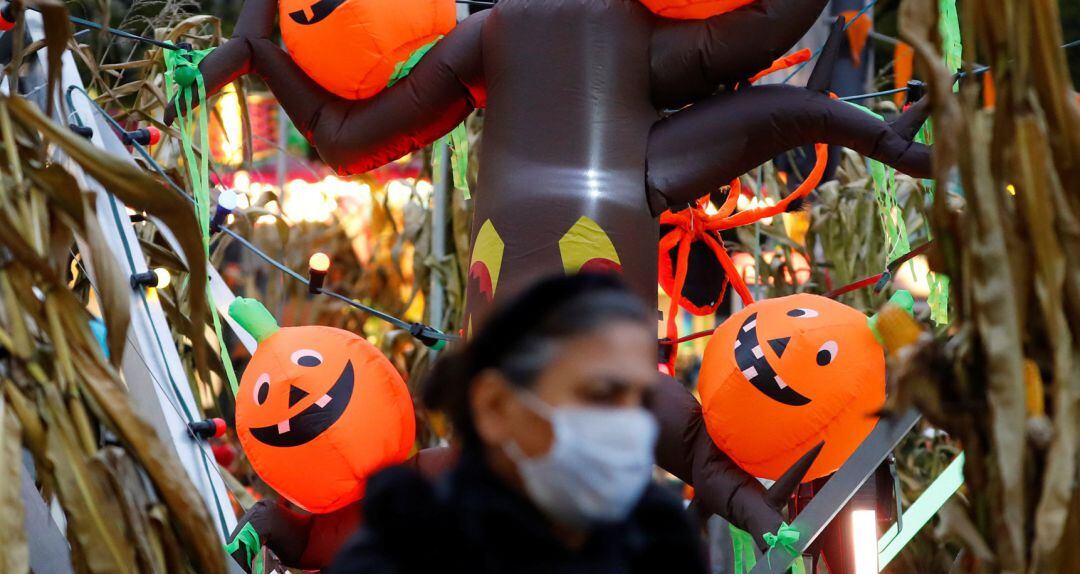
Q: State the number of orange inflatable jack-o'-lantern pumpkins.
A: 4